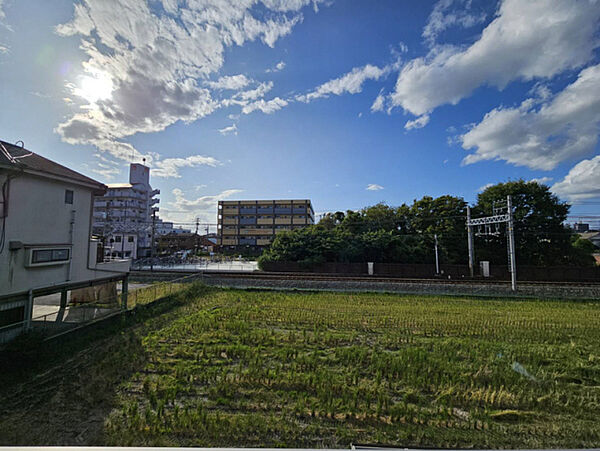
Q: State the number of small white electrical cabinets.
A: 2